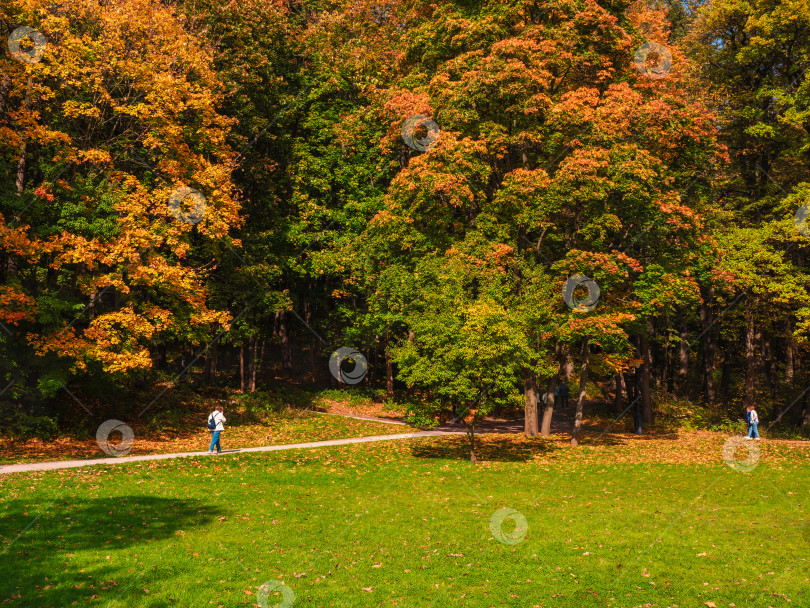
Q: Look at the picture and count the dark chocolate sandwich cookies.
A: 0